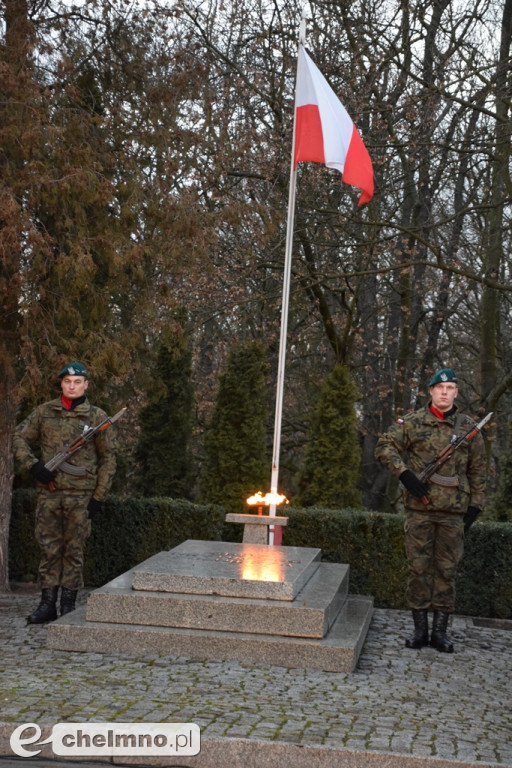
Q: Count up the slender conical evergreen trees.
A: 3